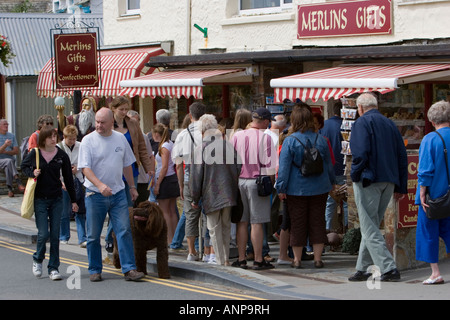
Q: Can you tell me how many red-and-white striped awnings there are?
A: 3